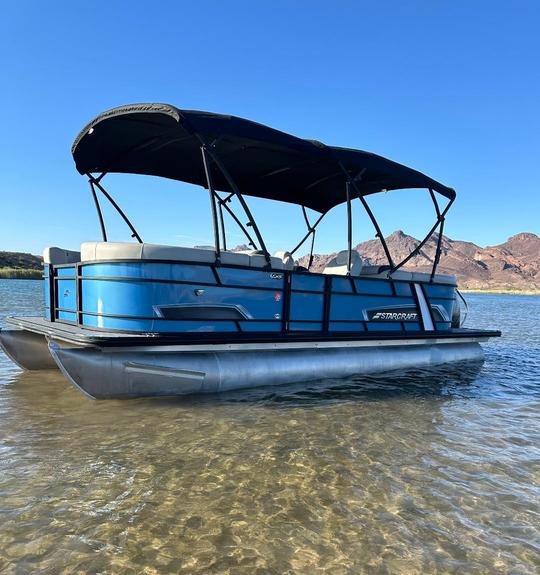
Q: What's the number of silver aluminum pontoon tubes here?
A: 2